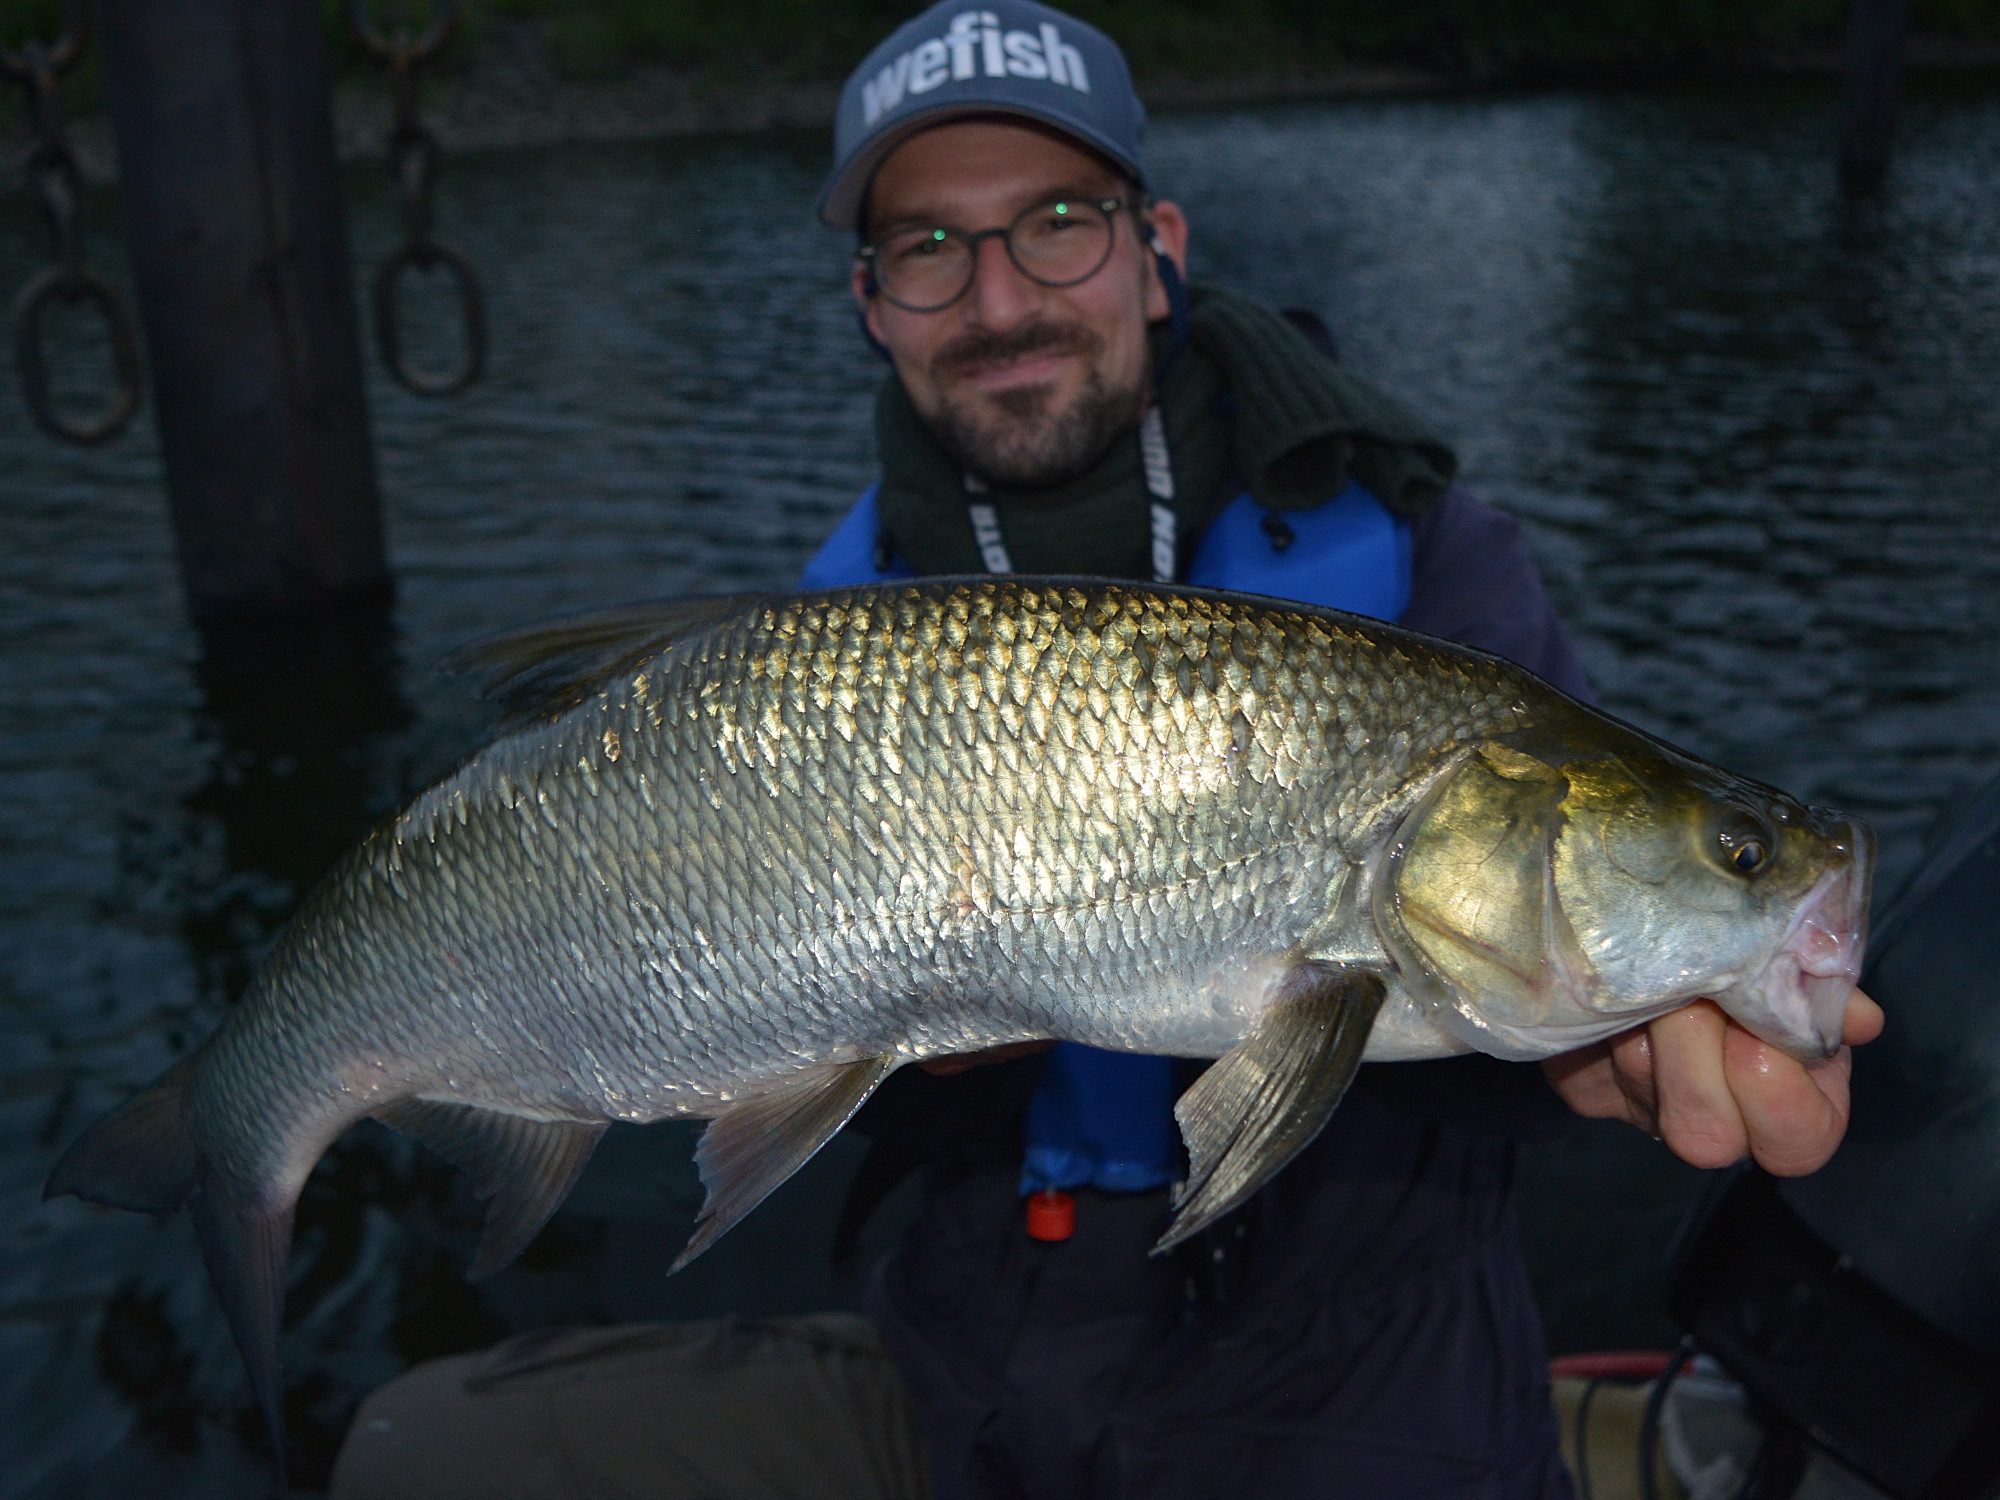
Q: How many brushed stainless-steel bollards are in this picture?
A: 0